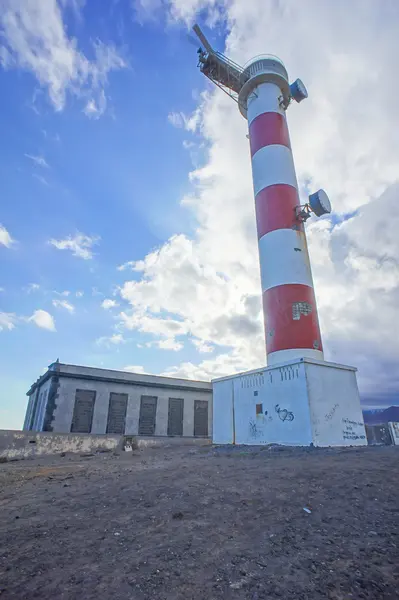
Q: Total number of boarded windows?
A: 5